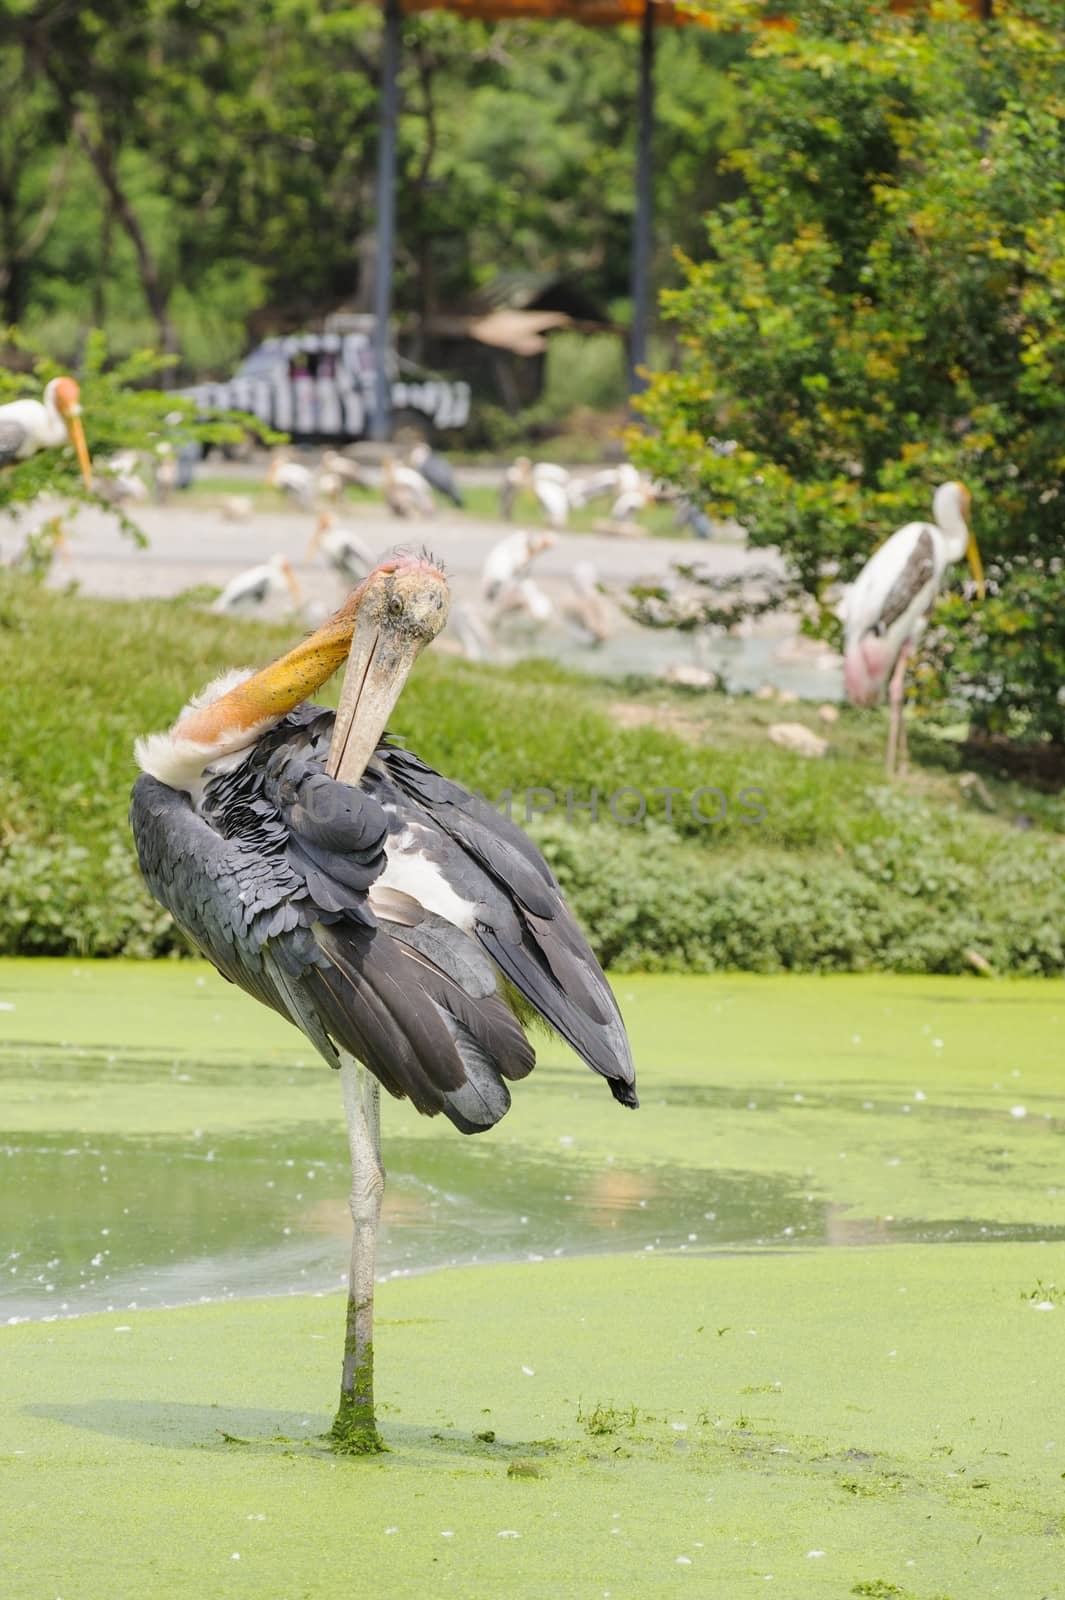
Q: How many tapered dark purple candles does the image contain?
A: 0